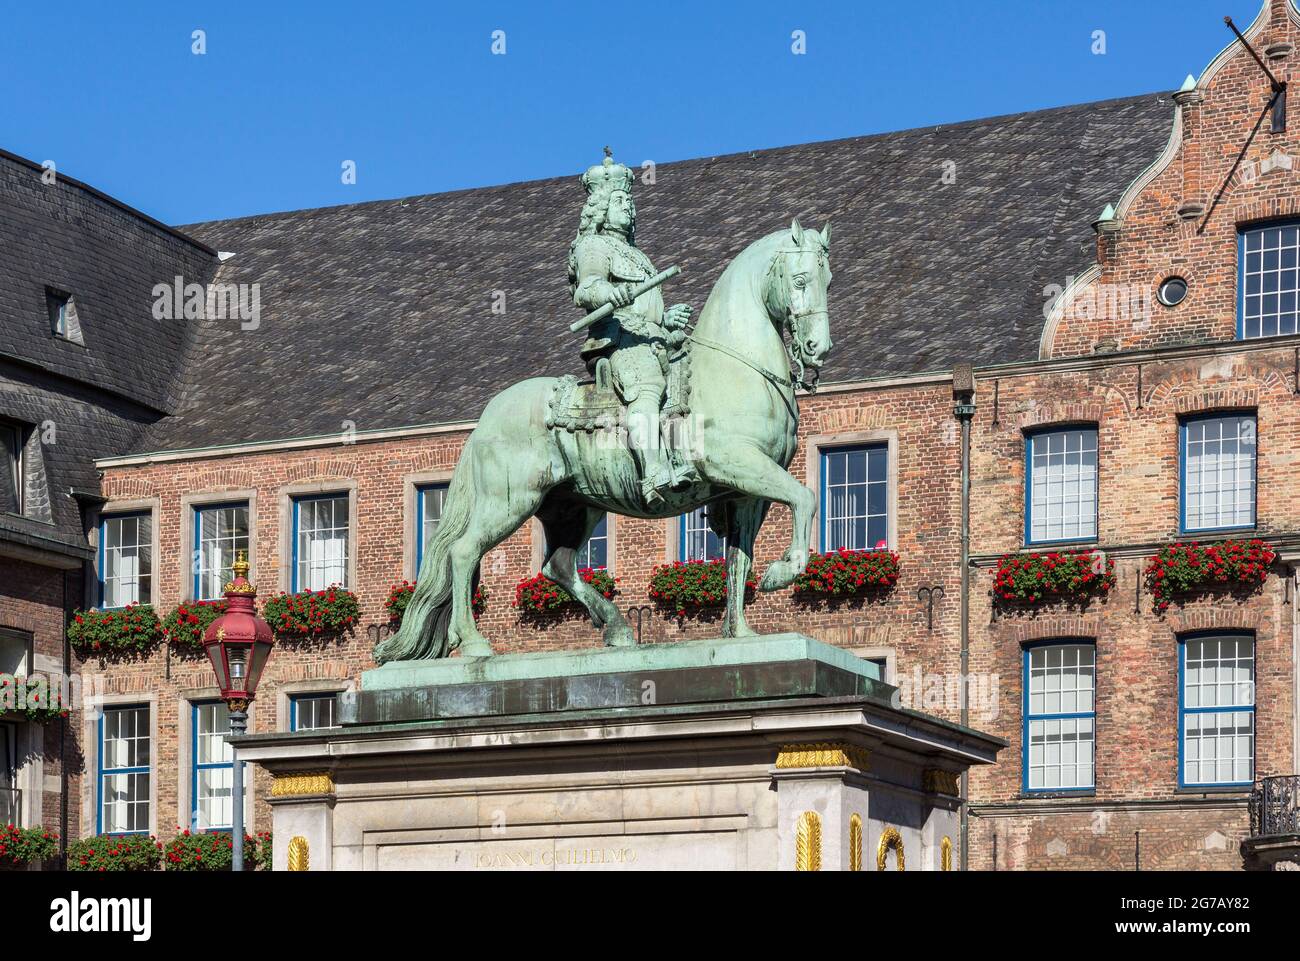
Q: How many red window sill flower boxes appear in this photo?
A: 14